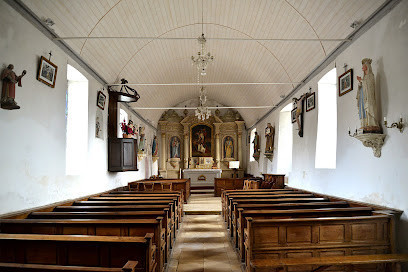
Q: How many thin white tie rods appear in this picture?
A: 3